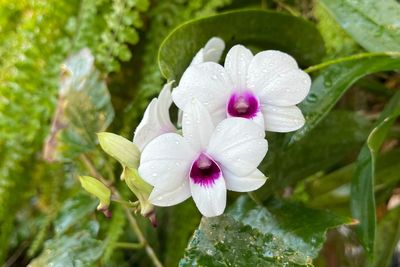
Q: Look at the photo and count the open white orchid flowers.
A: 2